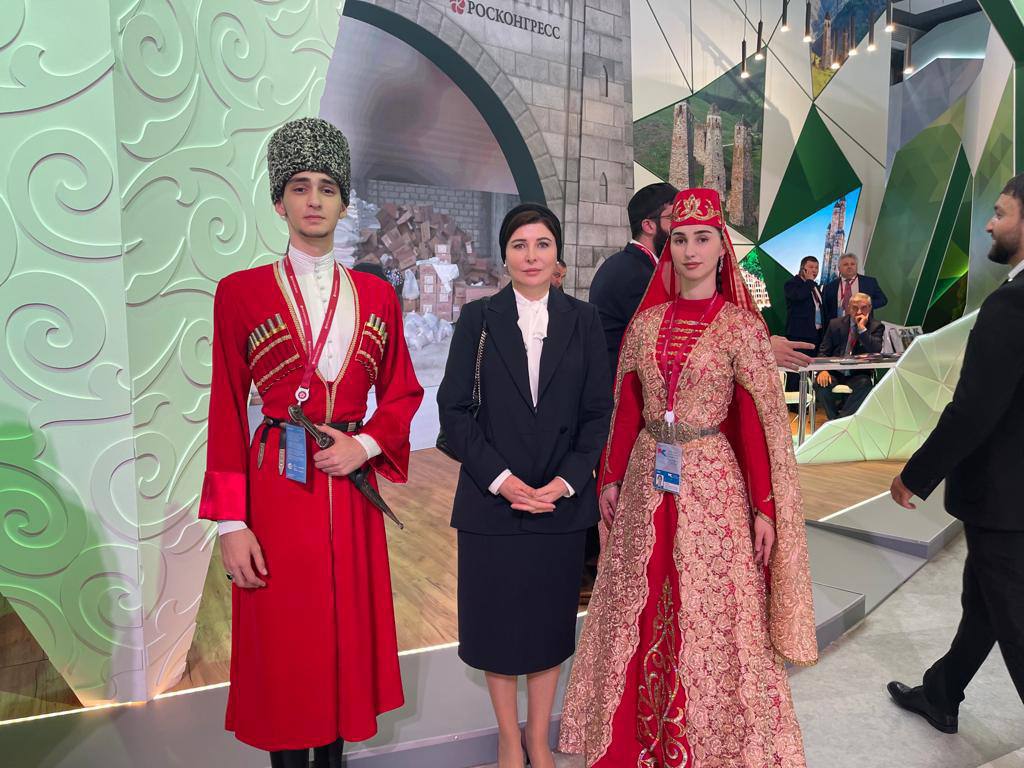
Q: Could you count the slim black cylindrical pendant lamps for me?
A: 9